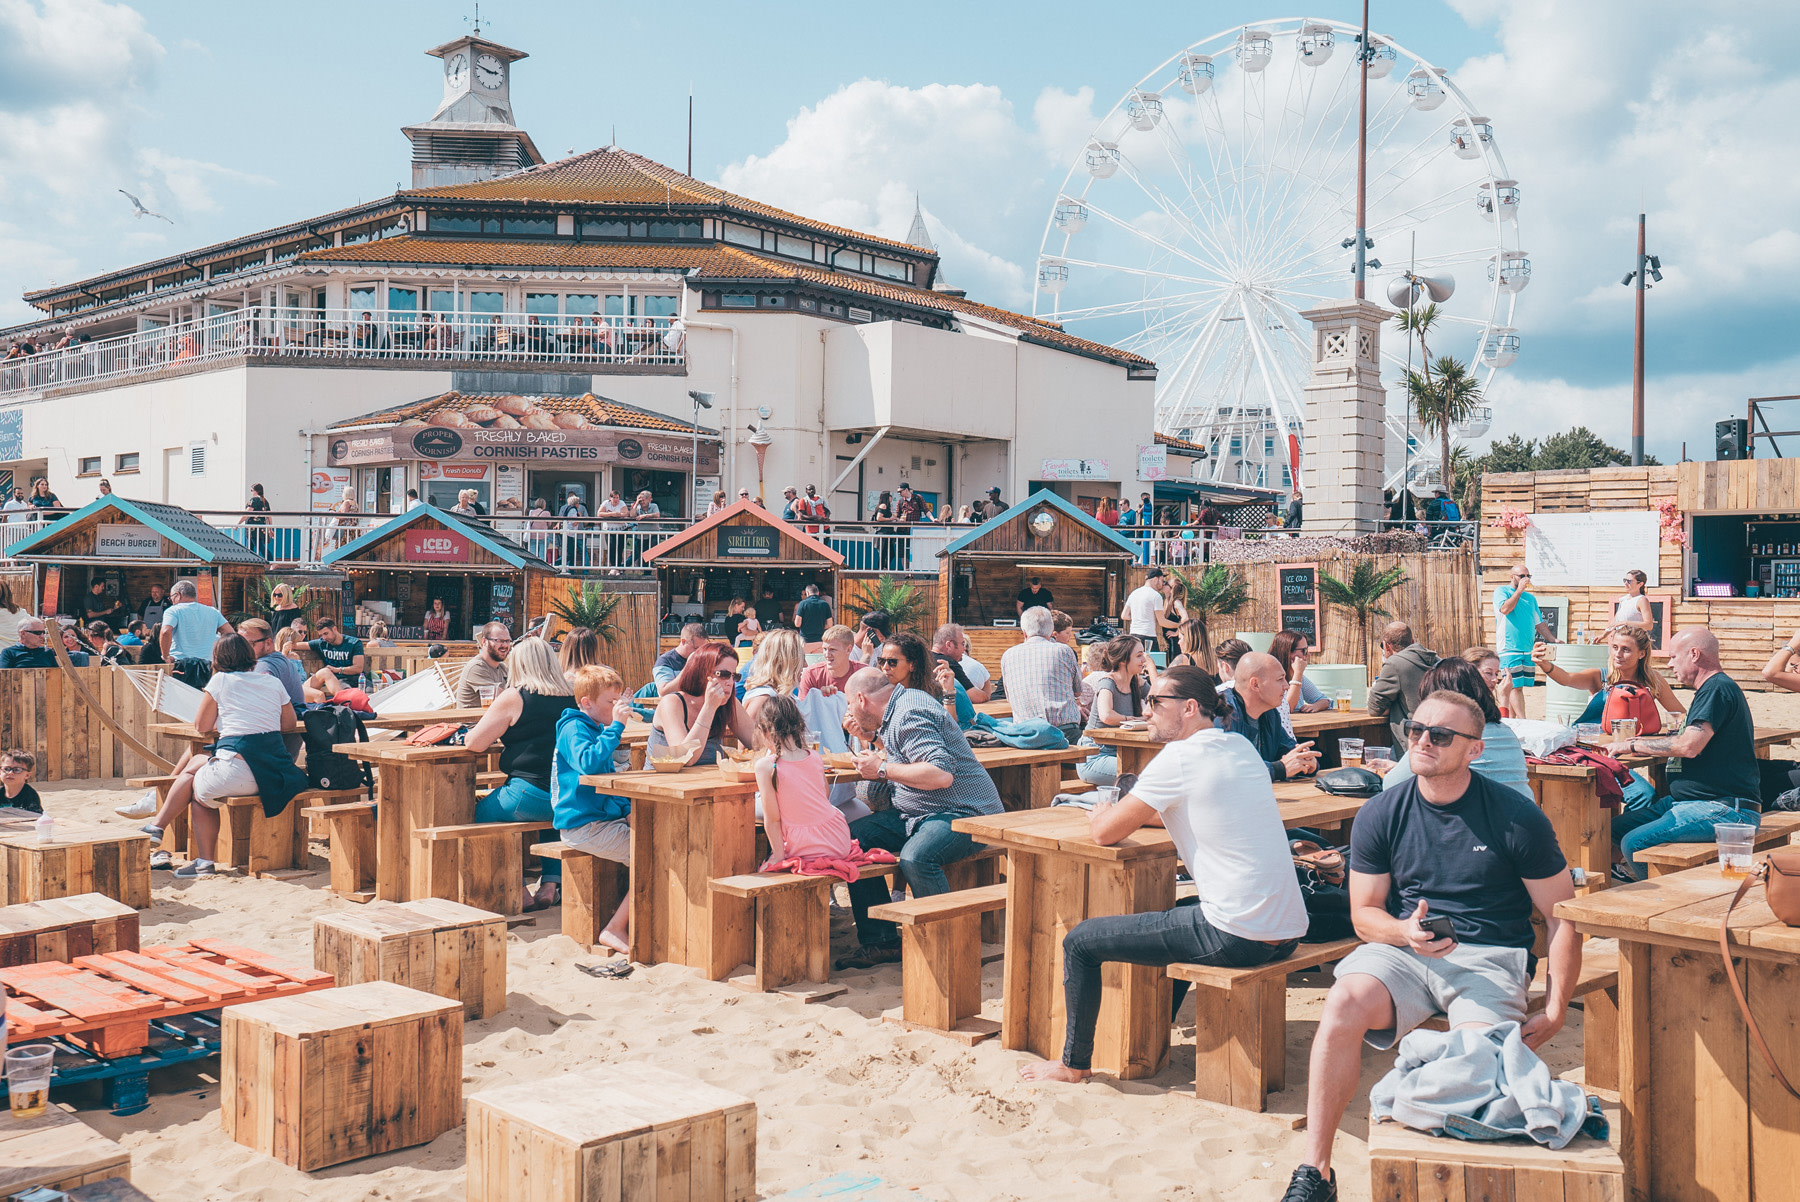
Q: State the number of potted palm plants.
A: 5